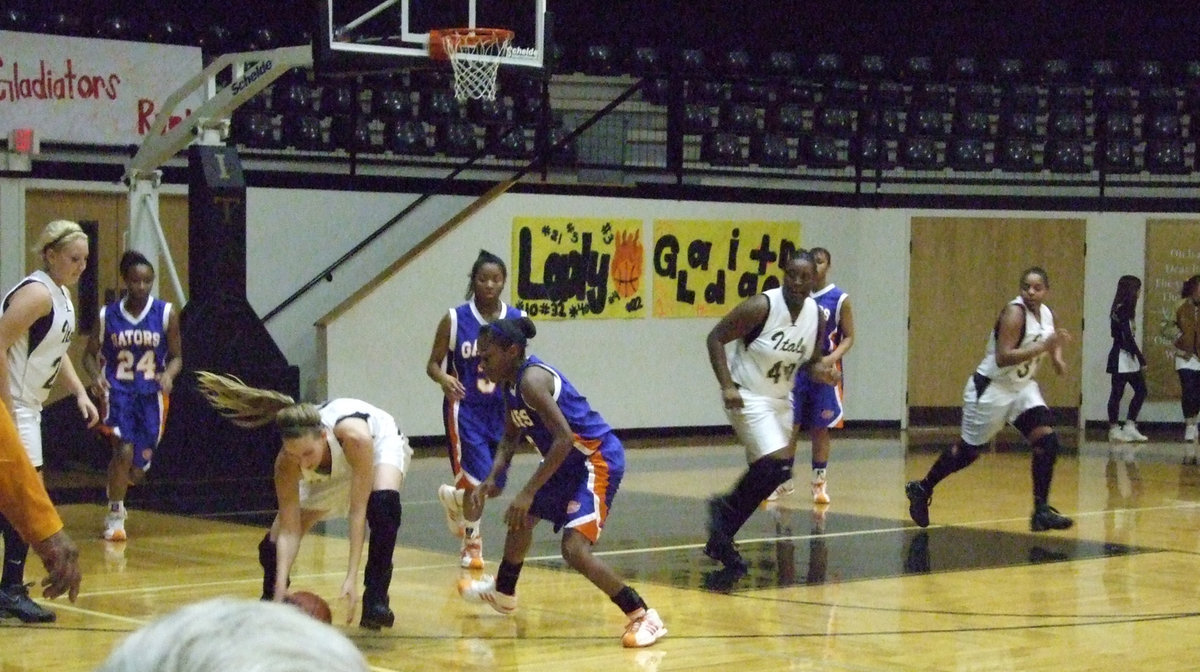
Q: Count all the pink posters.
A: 0